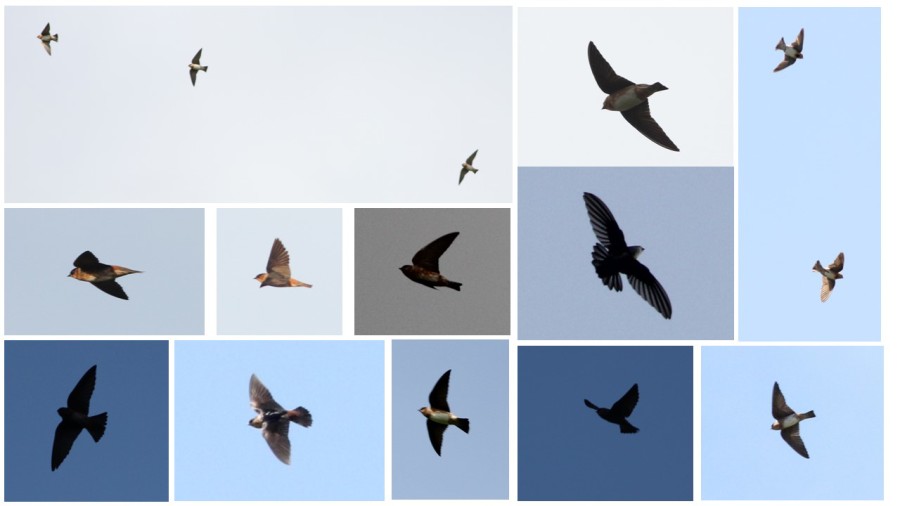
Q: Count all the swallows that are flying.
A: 15